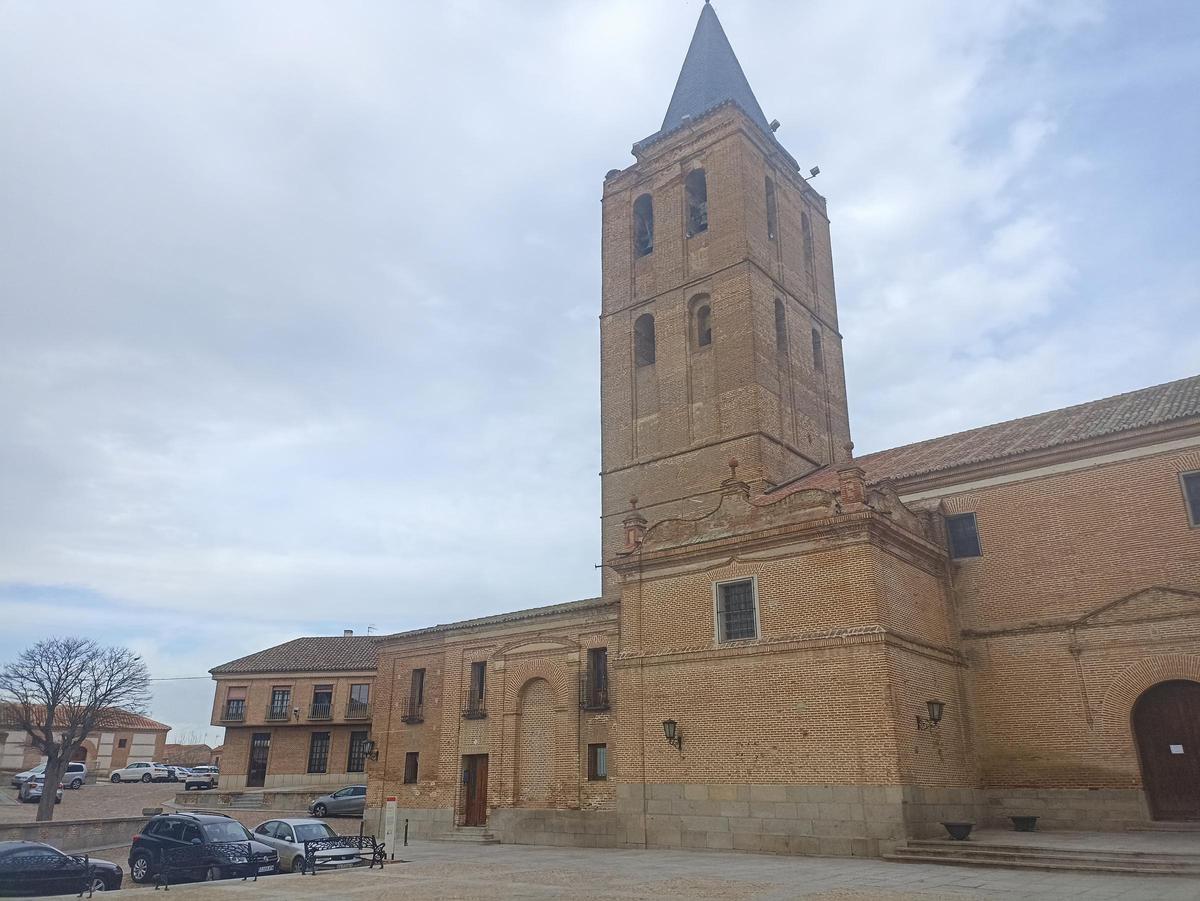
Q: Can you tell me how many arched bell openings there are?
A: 8